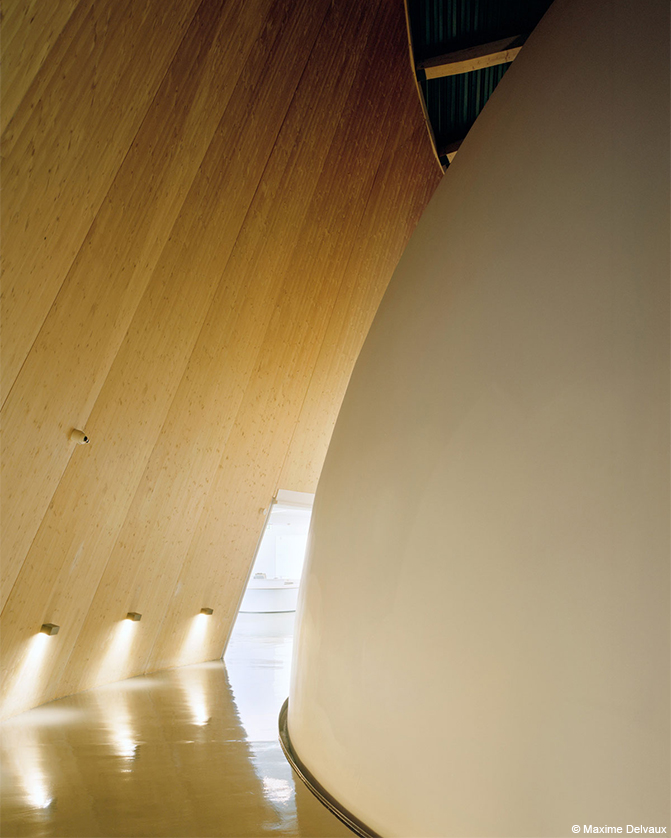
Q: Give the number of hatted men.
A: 0